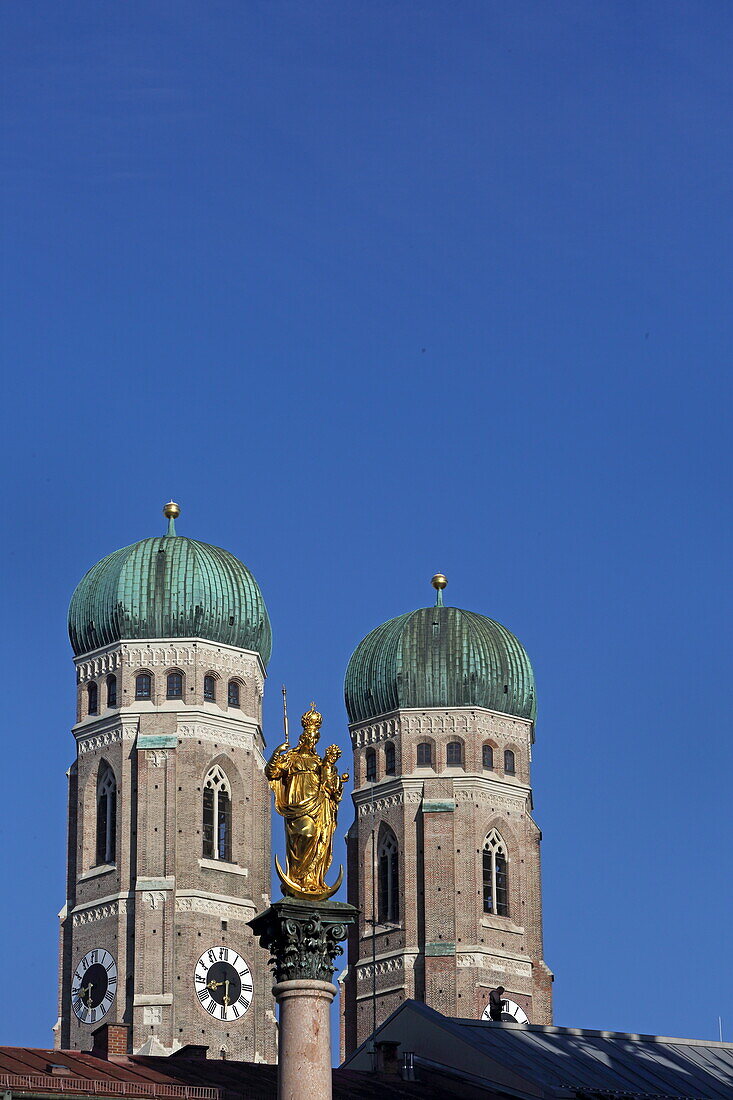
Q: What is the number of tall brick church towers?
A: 2